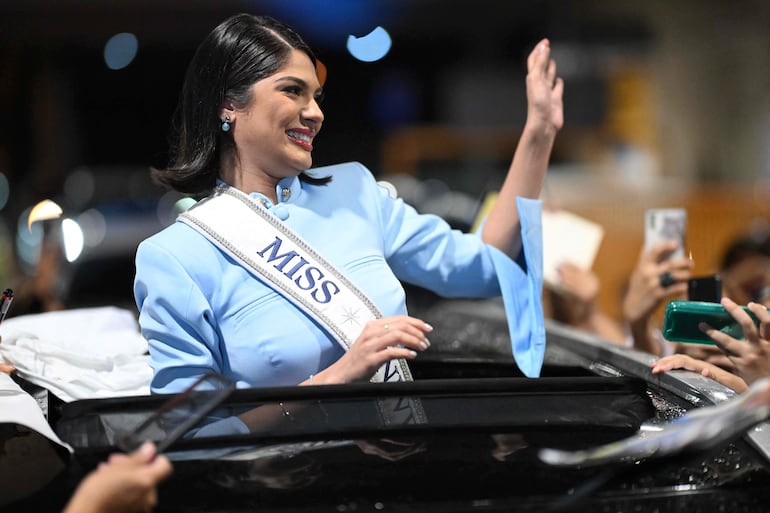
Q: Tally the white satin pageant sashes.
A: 1